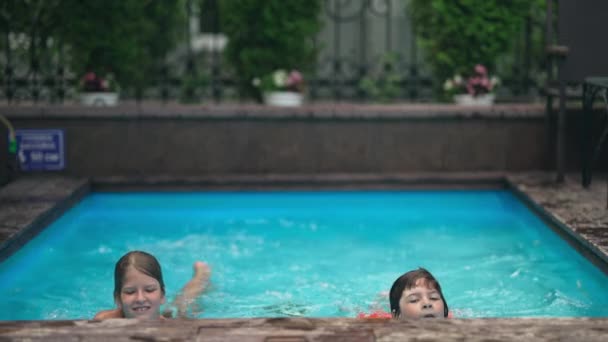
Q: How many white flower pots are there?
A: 3